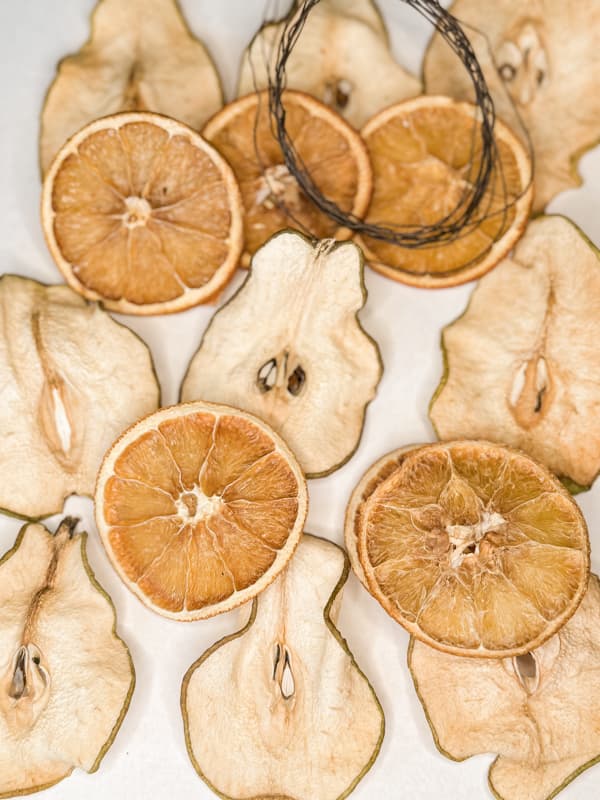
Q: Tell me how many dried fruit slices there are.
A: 15